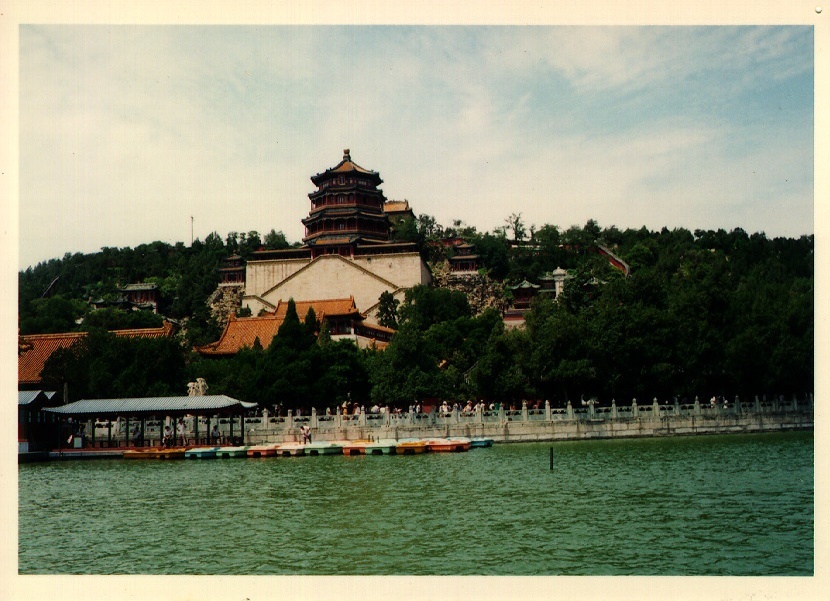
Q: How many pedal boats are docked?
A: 11